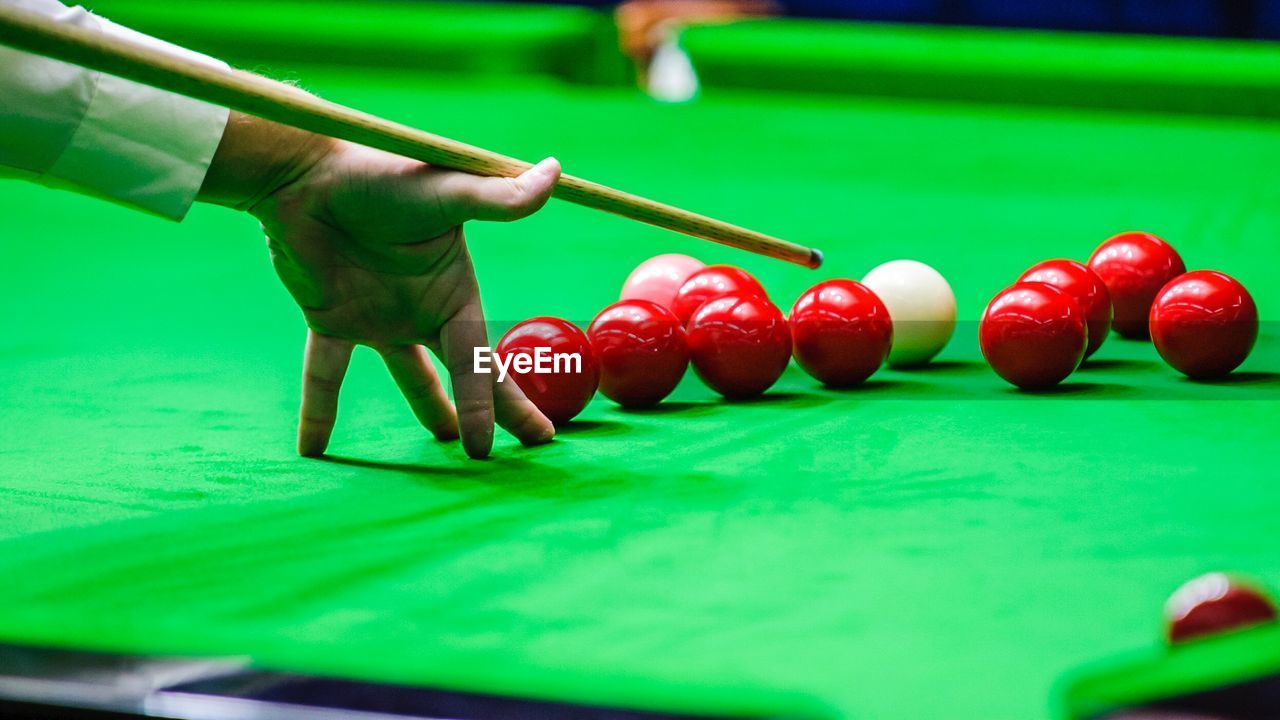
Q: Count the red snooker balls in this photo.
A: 10